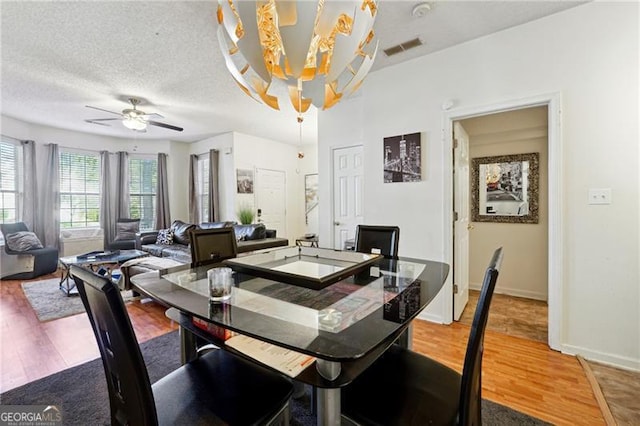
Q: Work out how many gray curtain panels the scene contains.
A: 7